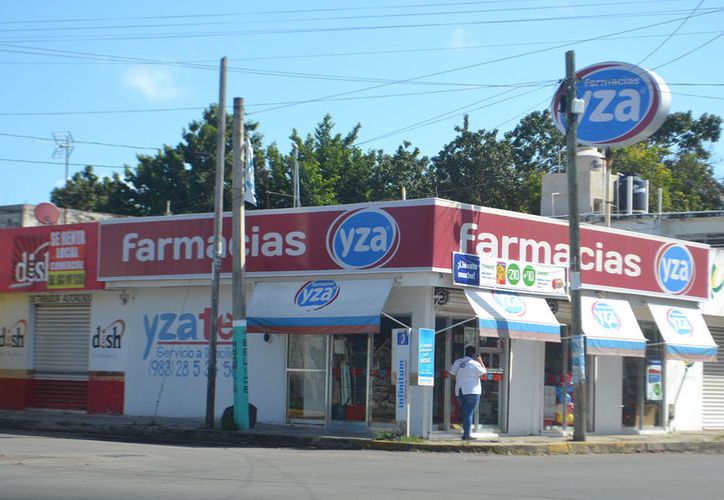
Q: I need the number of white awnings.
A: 4